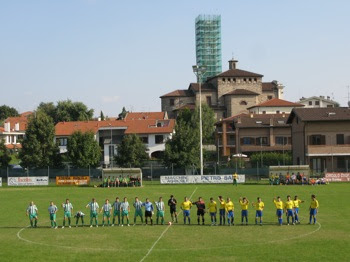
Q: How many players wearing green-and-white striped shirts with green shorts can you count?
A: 10